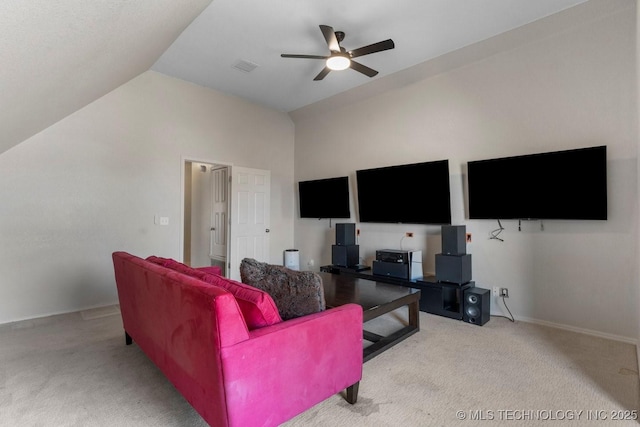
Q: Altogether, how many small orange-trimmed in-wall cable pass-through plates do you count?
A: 3